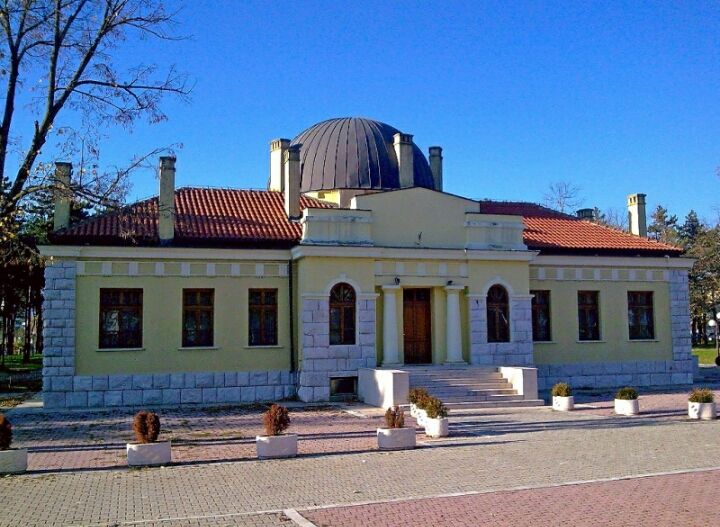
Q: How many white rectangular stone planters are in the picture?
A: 10